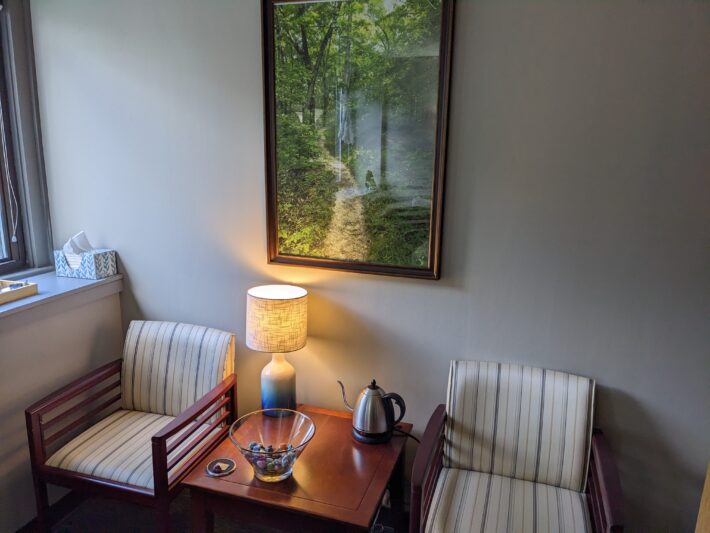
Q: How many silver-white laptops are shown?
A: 0